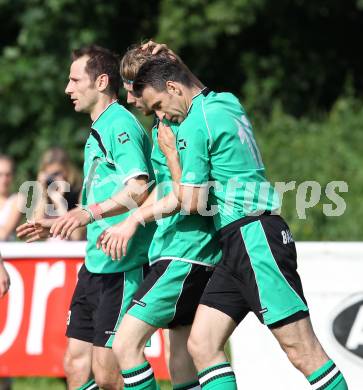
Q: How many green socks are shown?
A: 5